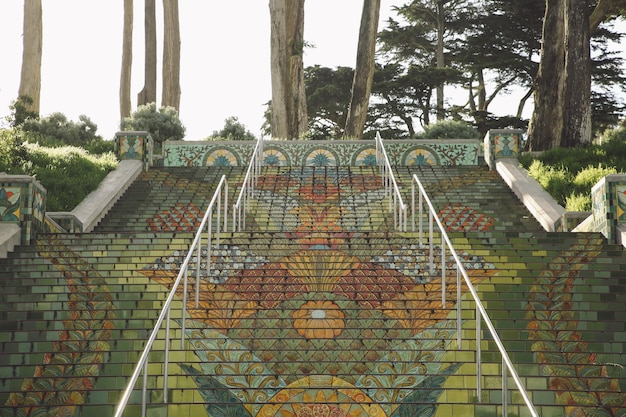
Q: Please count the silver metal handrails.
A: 4